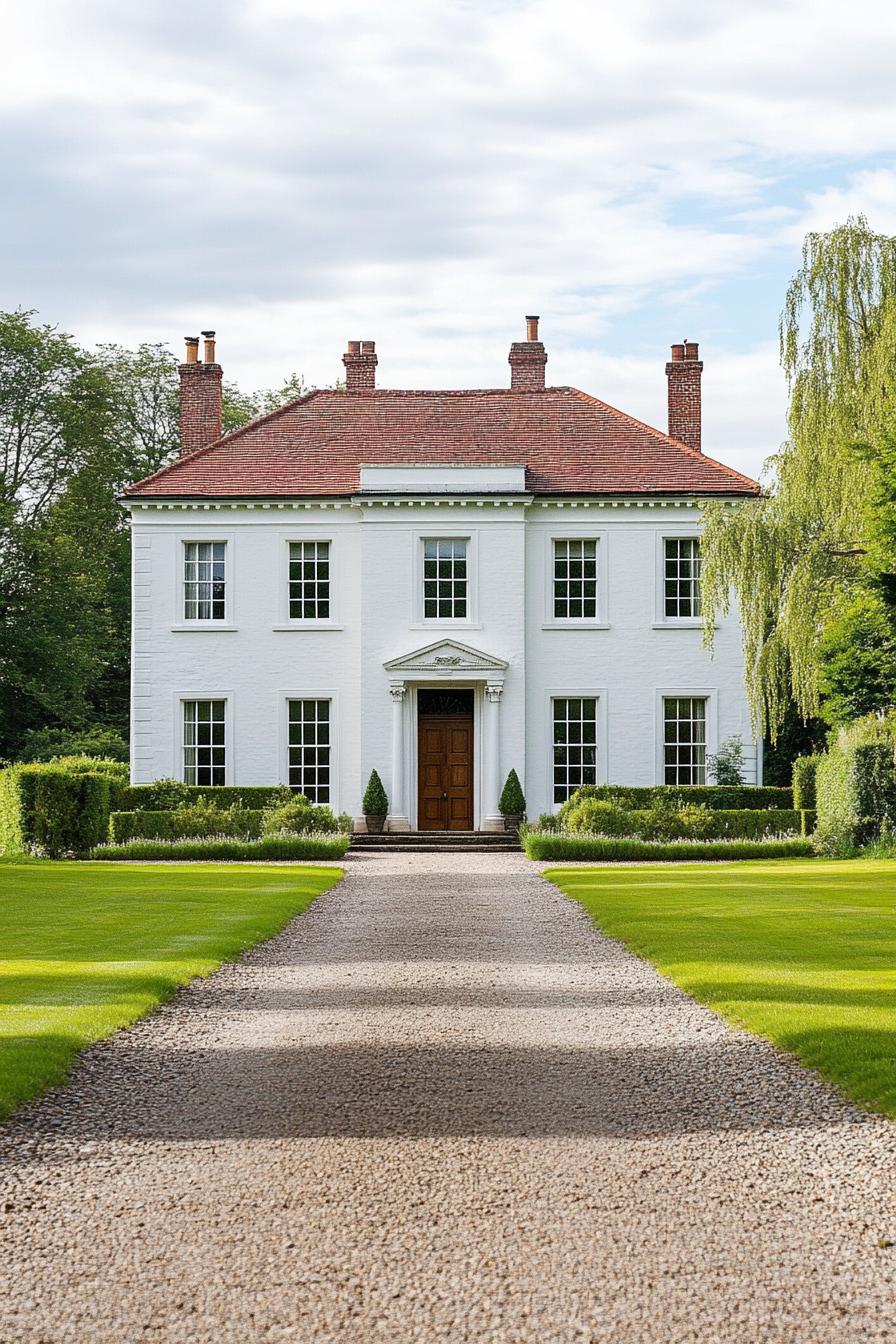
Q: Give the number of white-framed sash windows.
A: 9